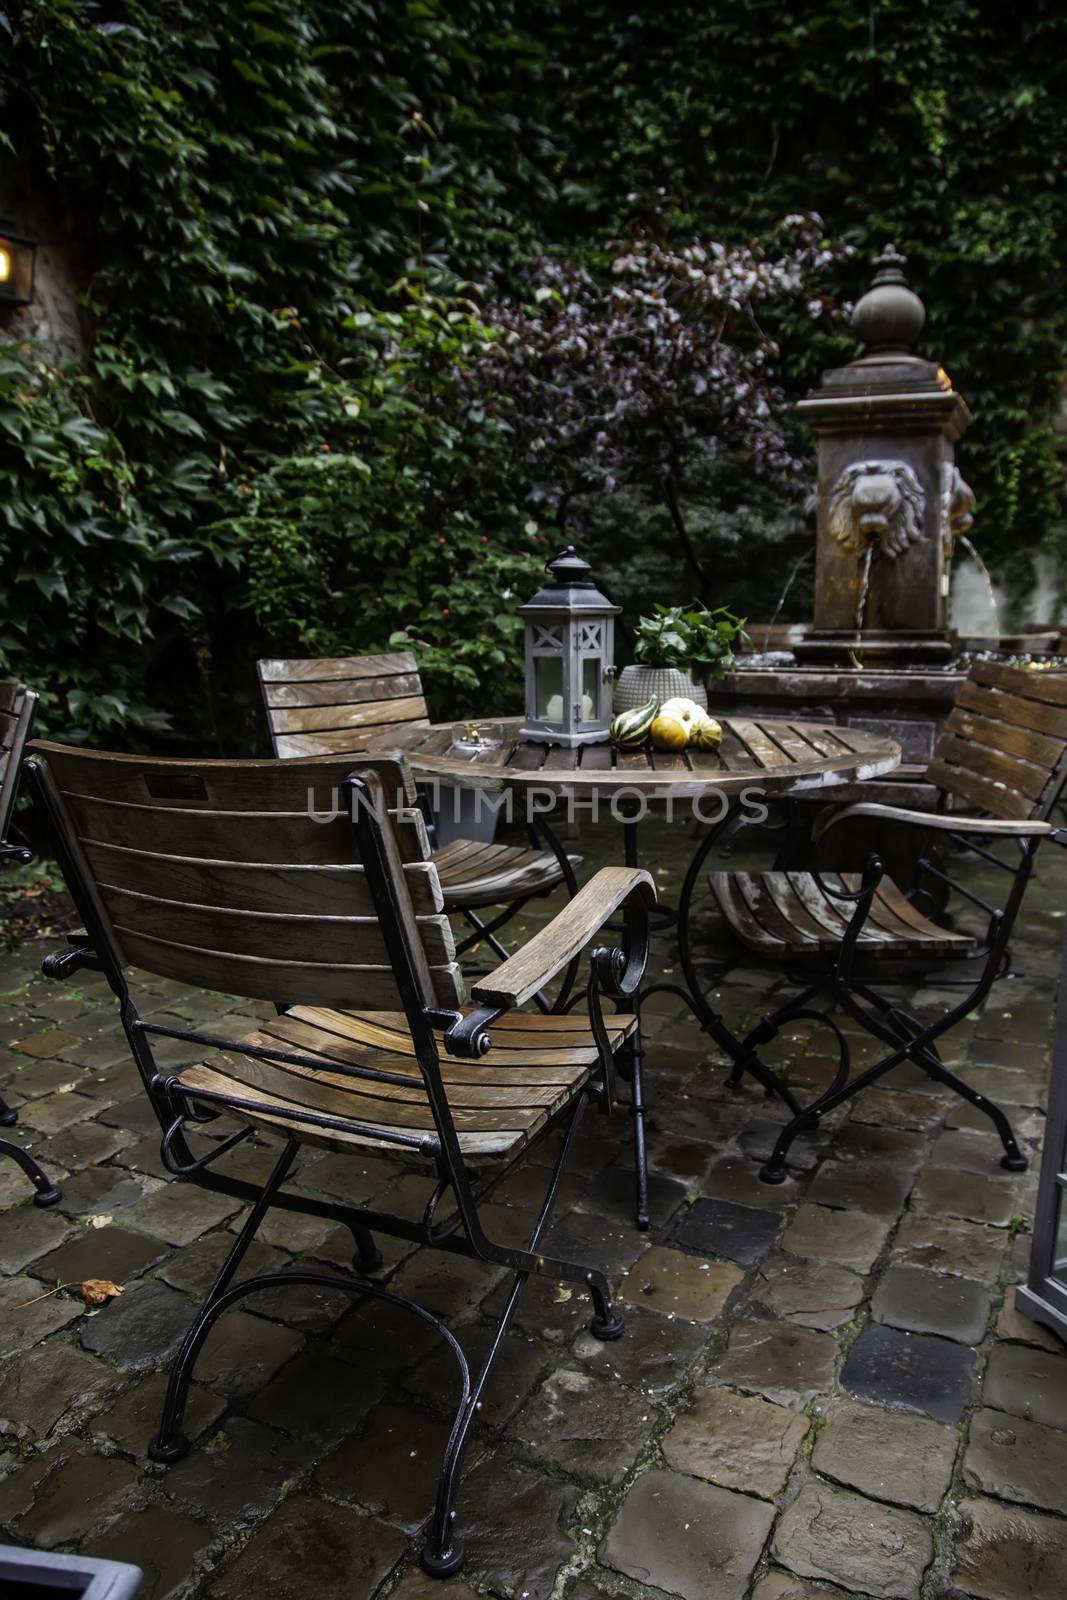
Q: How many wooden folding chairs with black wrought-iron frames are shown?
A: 4